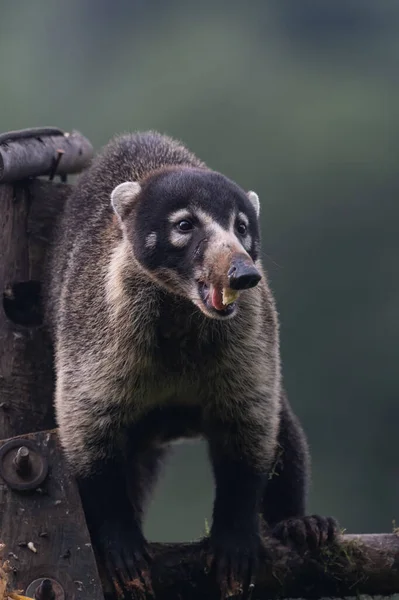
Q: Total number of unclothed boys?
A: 0